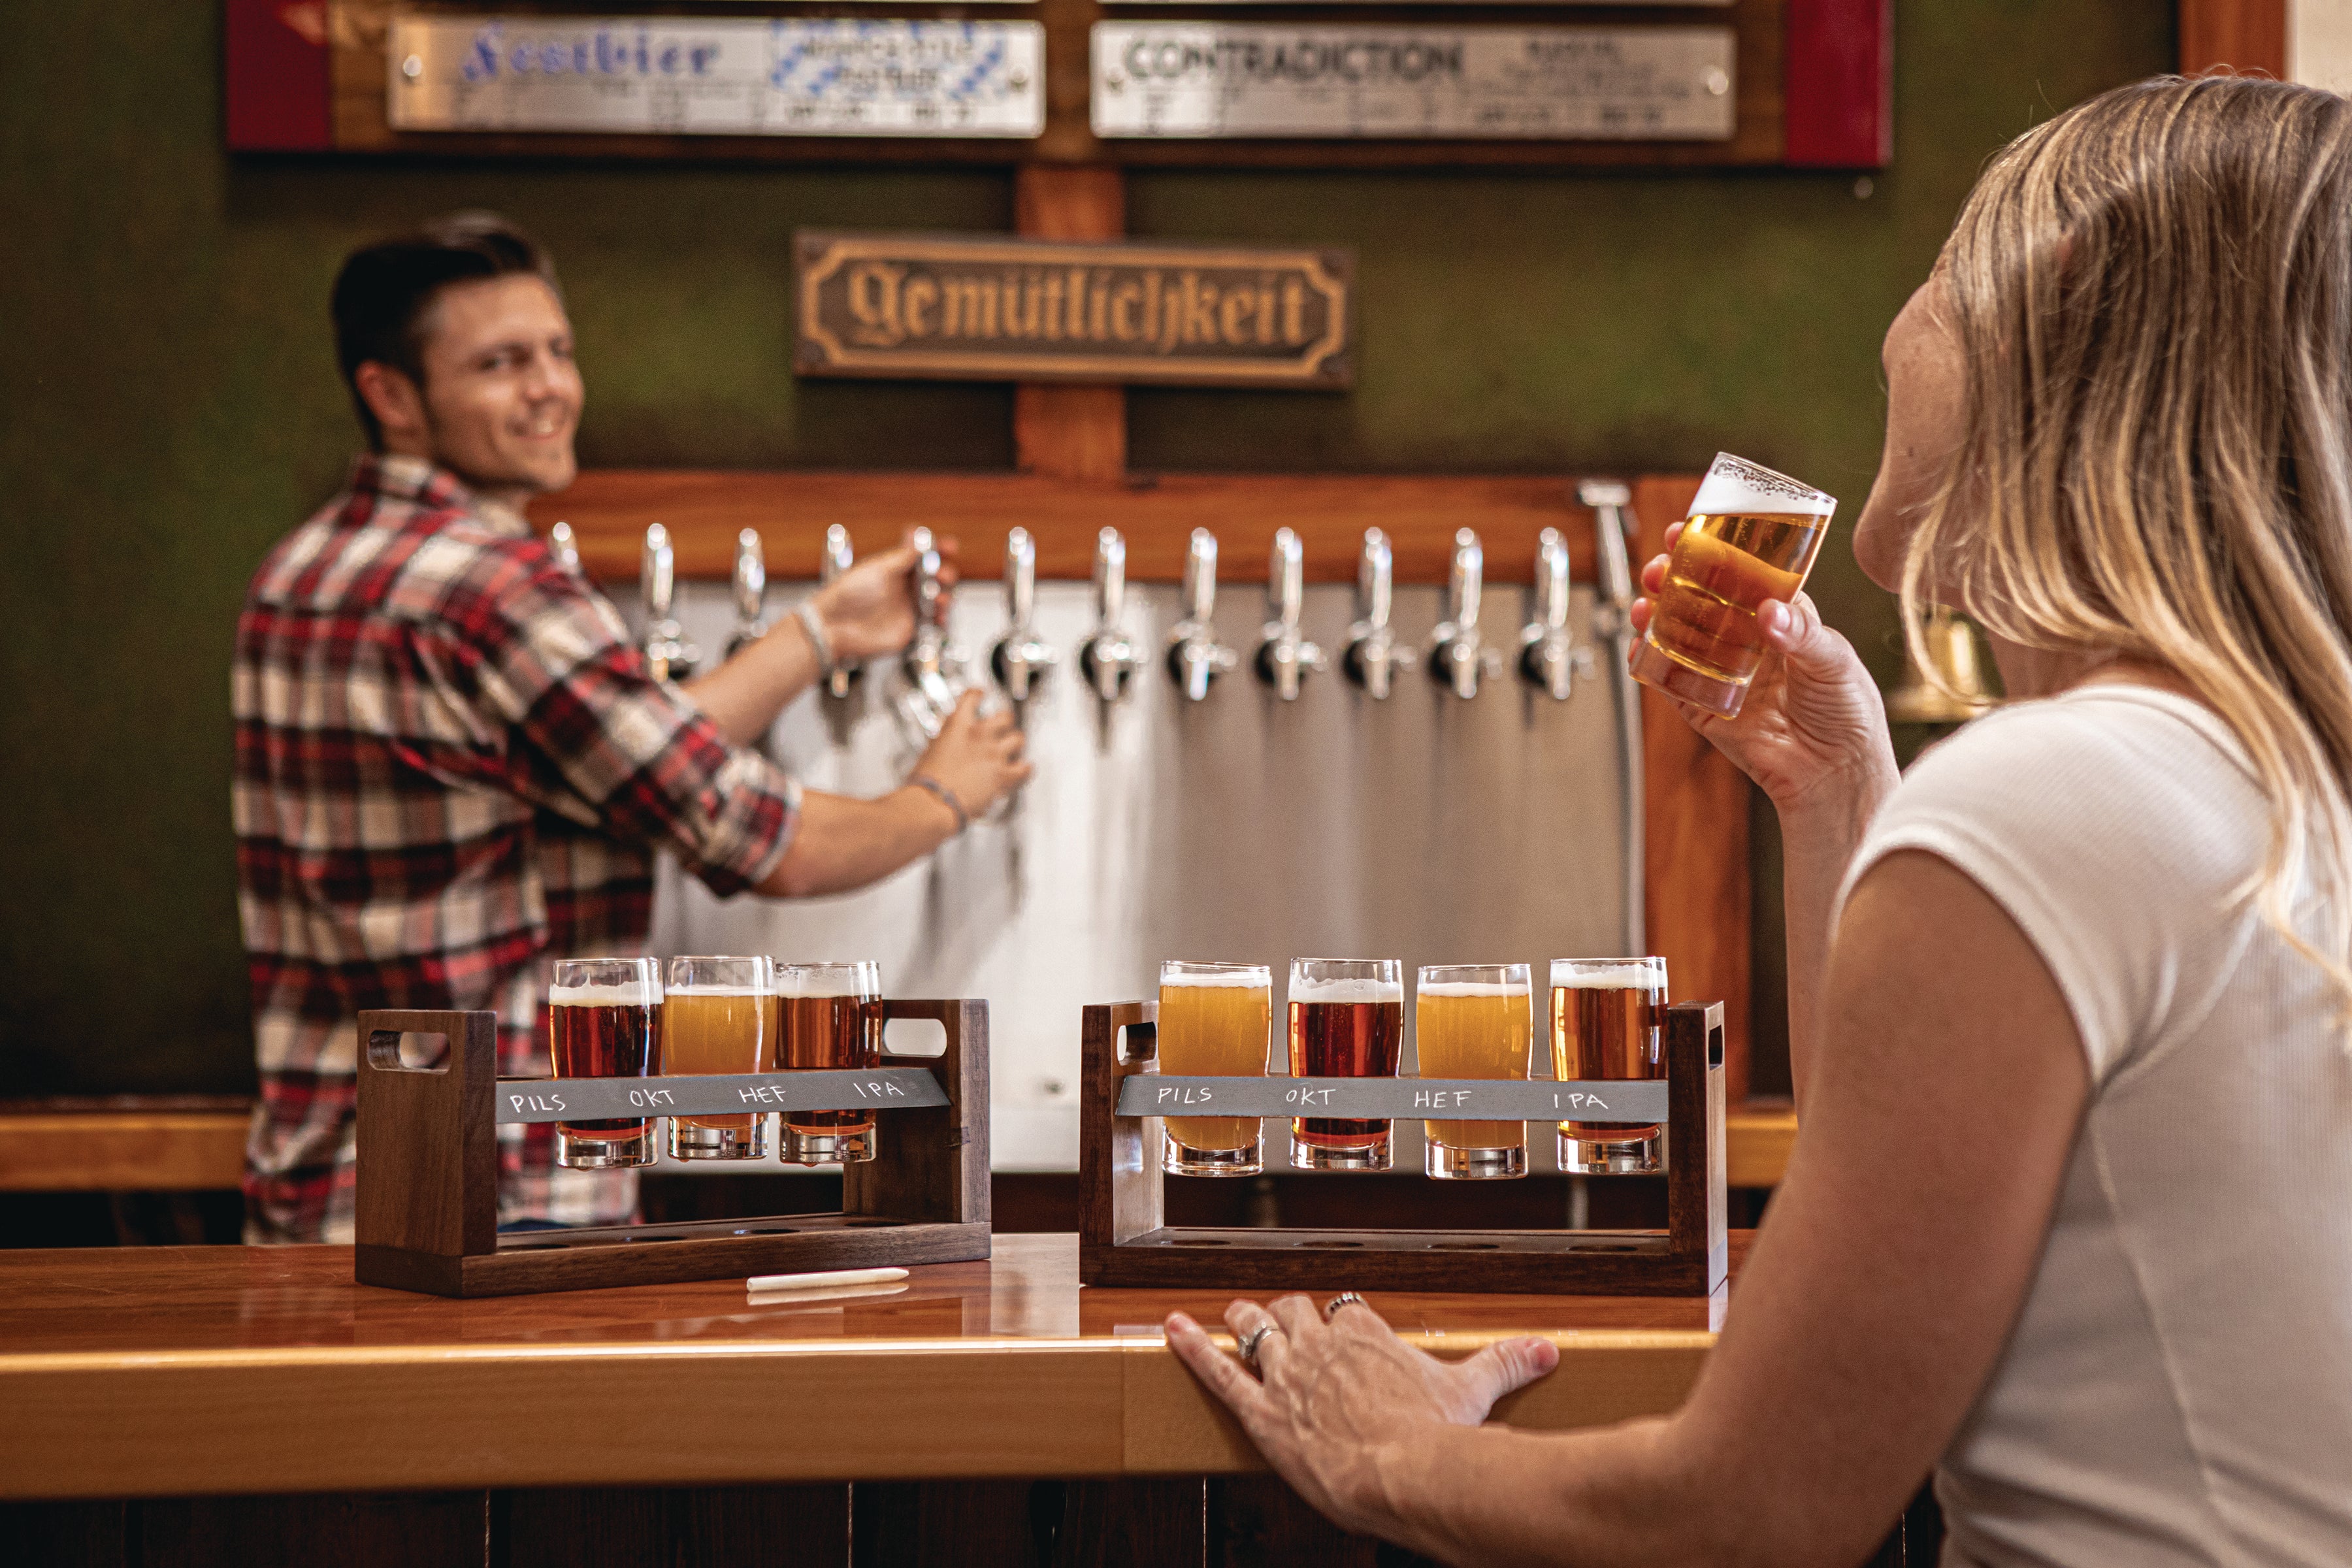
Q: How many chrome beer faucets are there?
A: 12